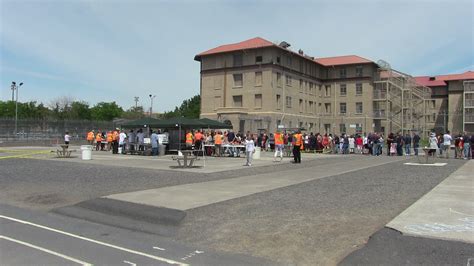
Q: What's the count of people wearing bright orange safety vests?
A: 9